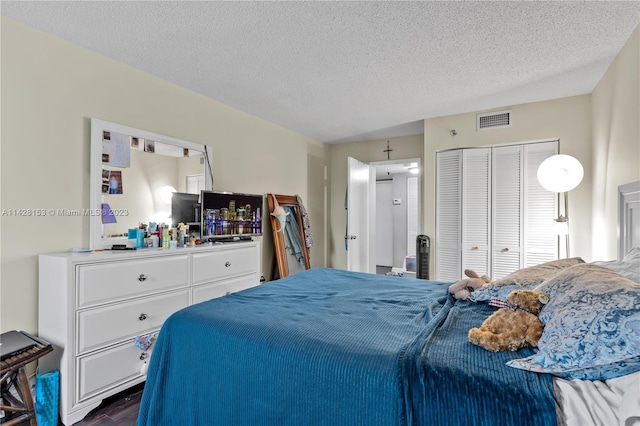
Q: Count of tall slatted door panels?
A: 4